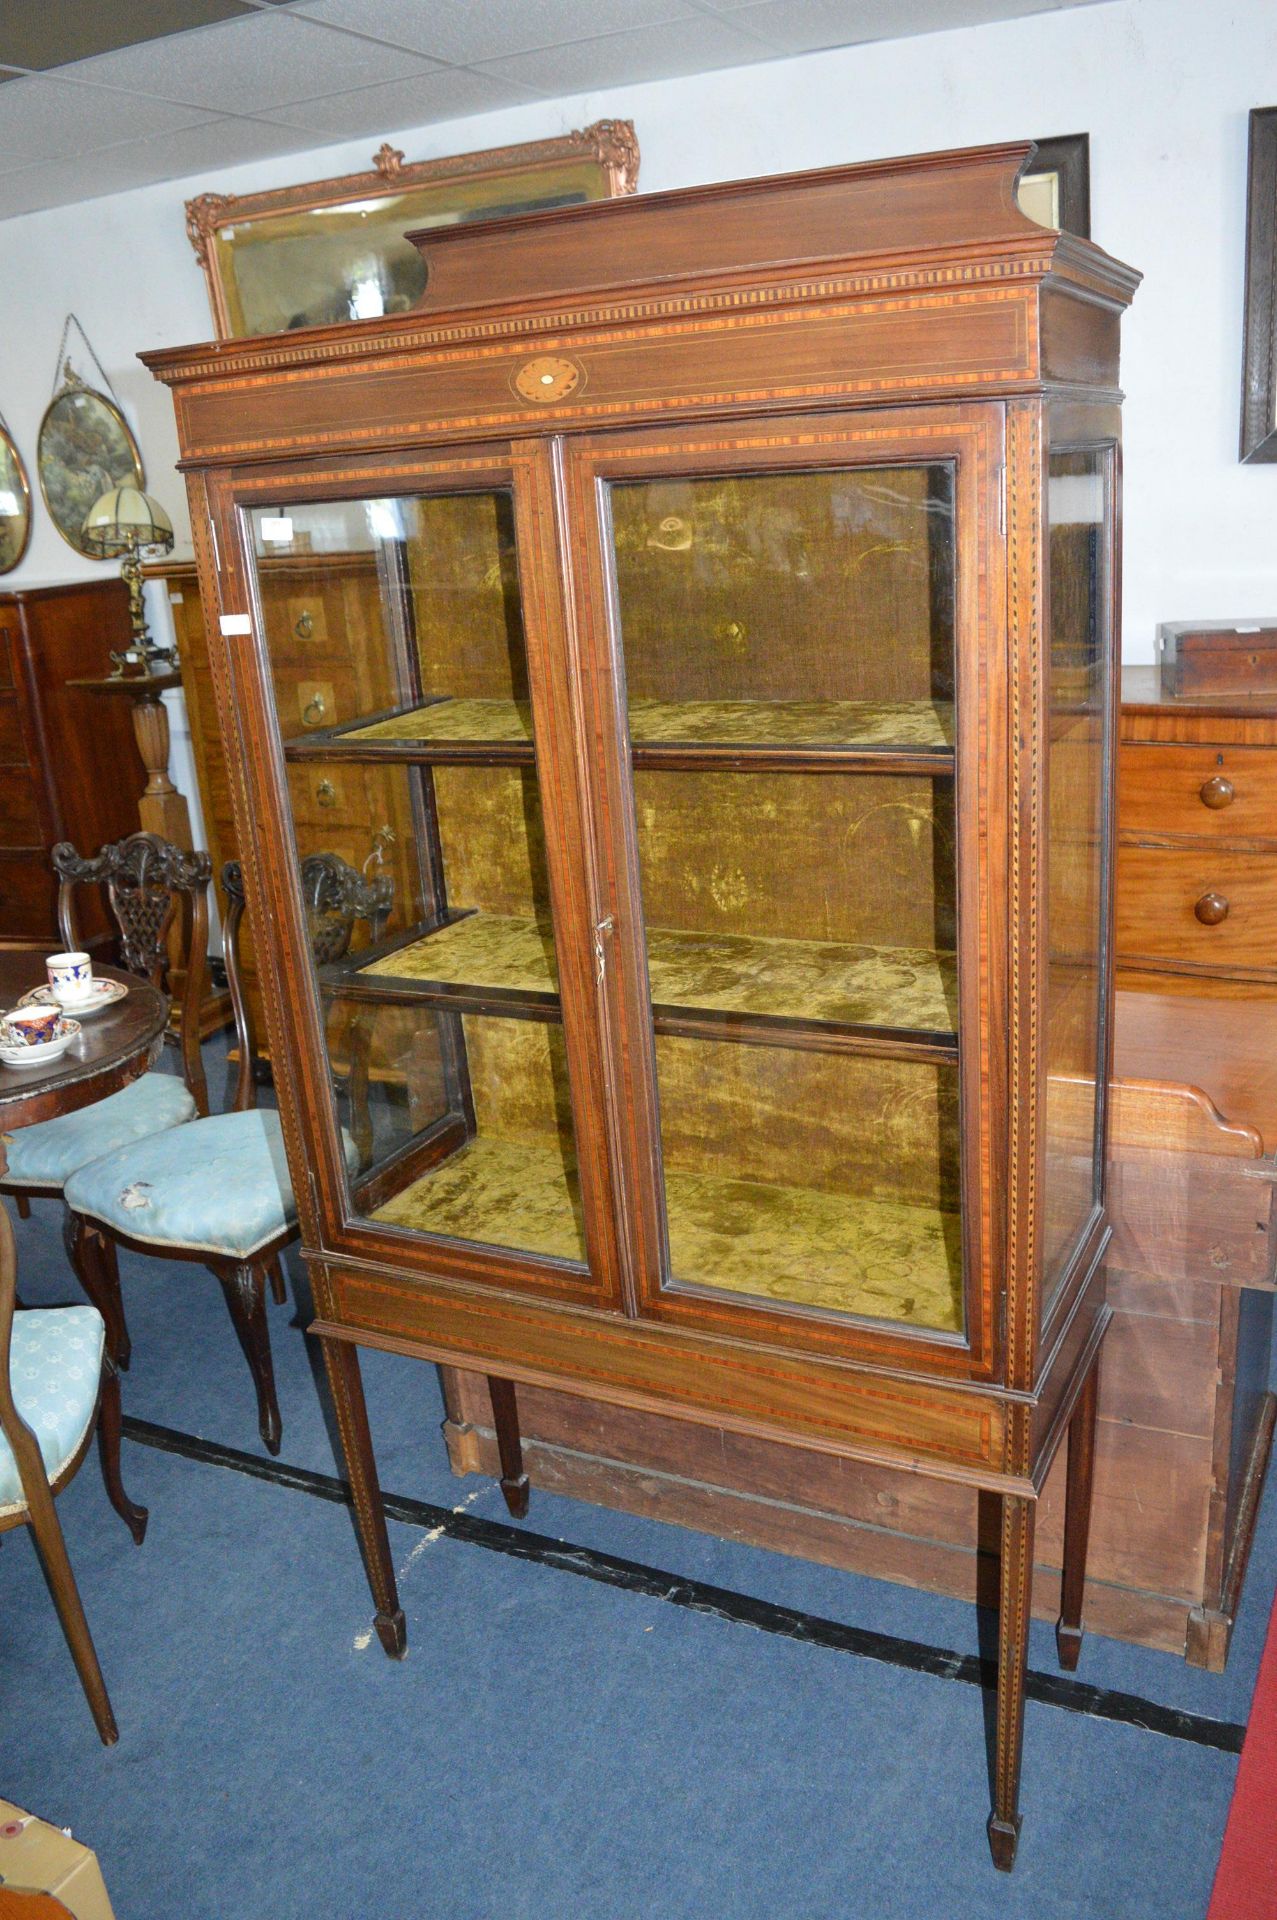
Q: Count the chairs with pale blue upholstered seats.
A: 3